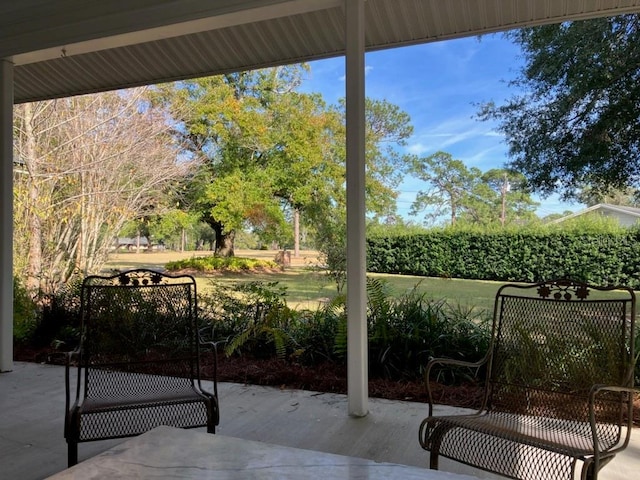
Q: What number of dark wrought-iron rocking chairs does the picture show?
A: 2